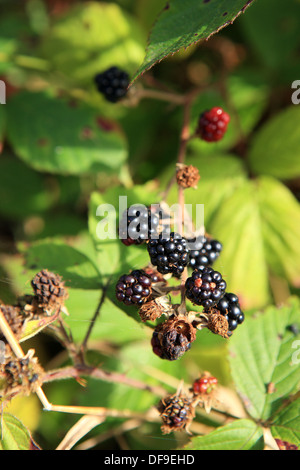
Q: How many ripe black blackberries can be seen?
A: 7